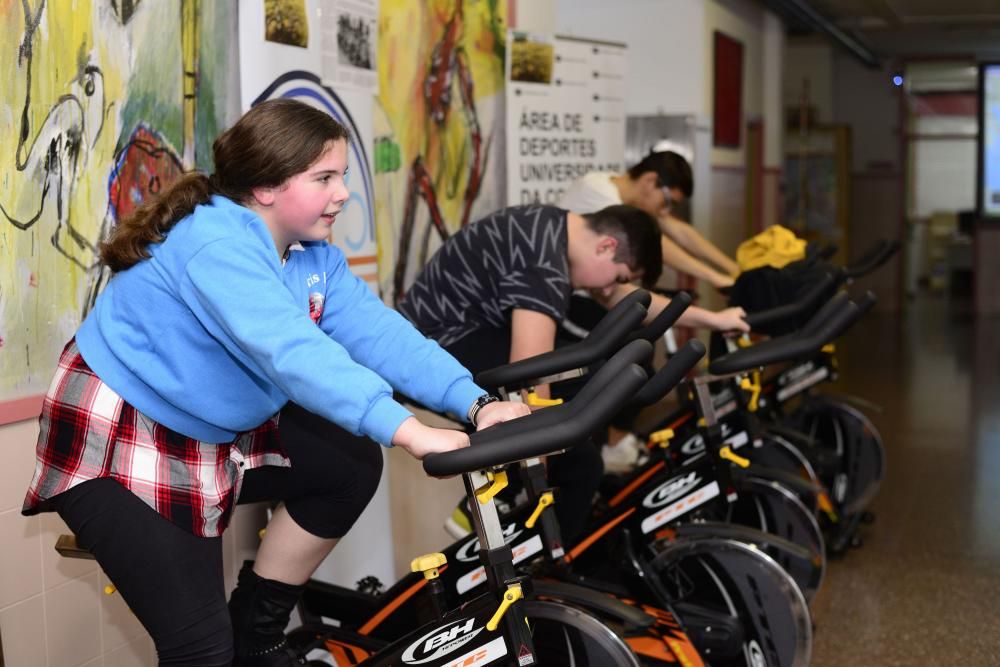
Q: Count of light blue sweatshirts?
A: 1